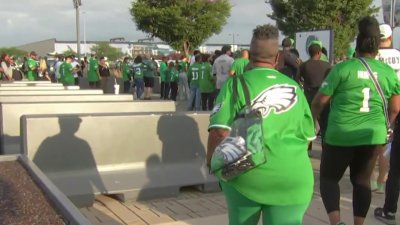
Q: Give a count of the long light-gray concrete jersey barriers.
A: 7